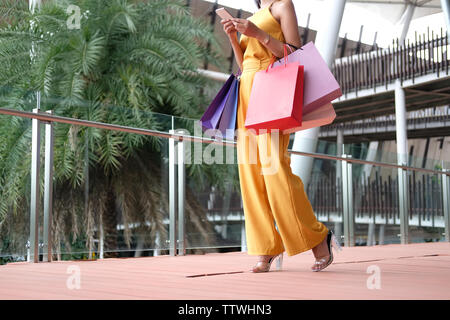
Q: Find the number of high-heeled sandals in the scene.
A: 2